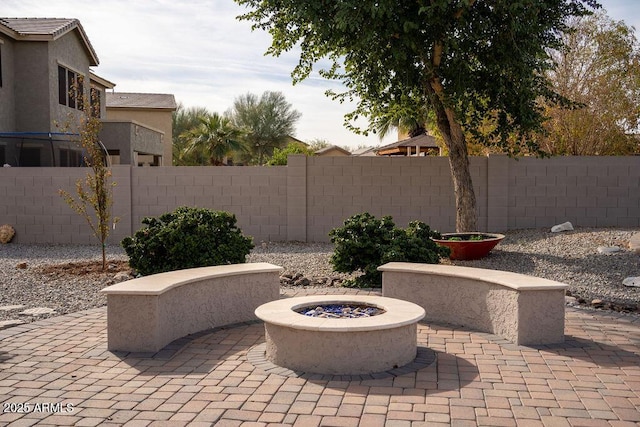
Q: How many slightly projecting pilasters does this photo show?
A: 3